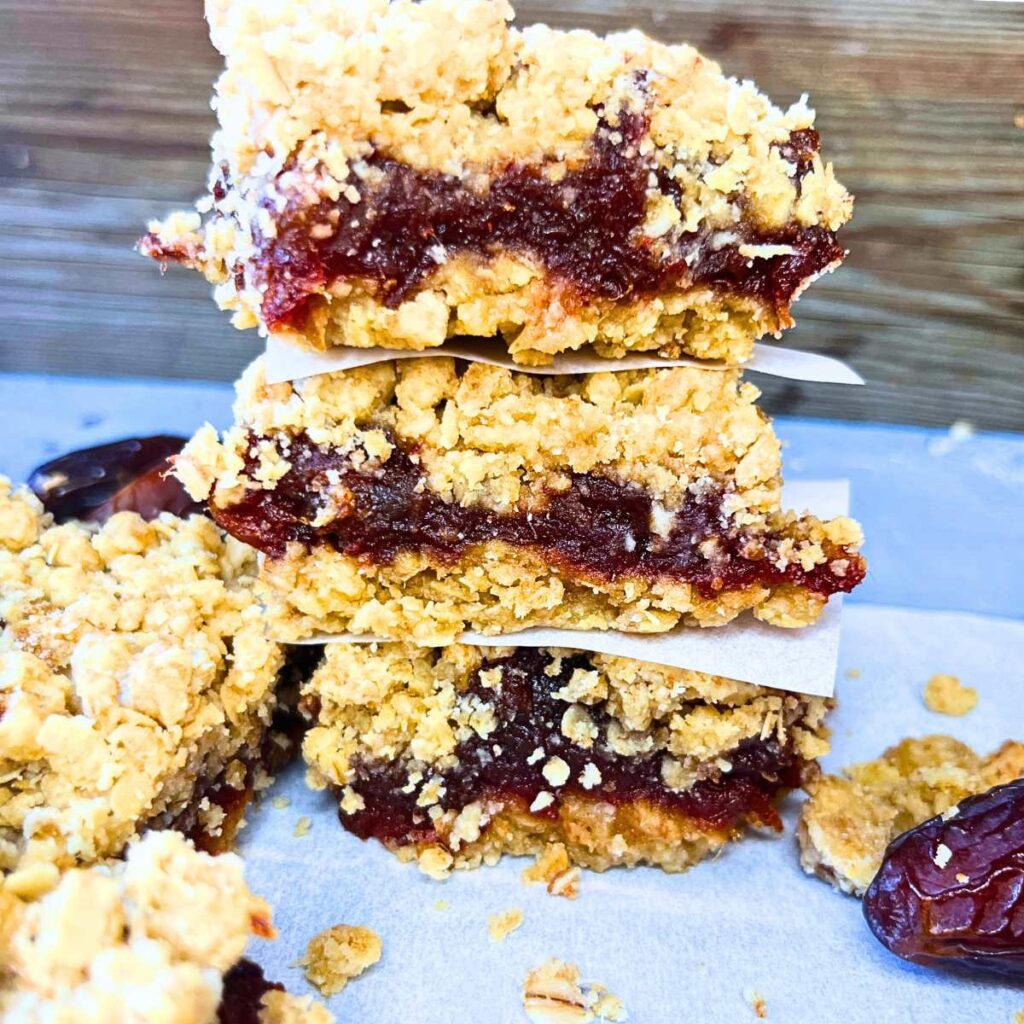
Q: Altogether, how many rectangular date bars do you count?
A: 5